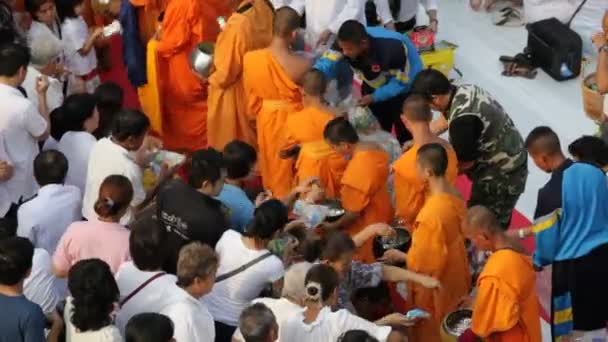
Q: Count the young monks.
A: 6